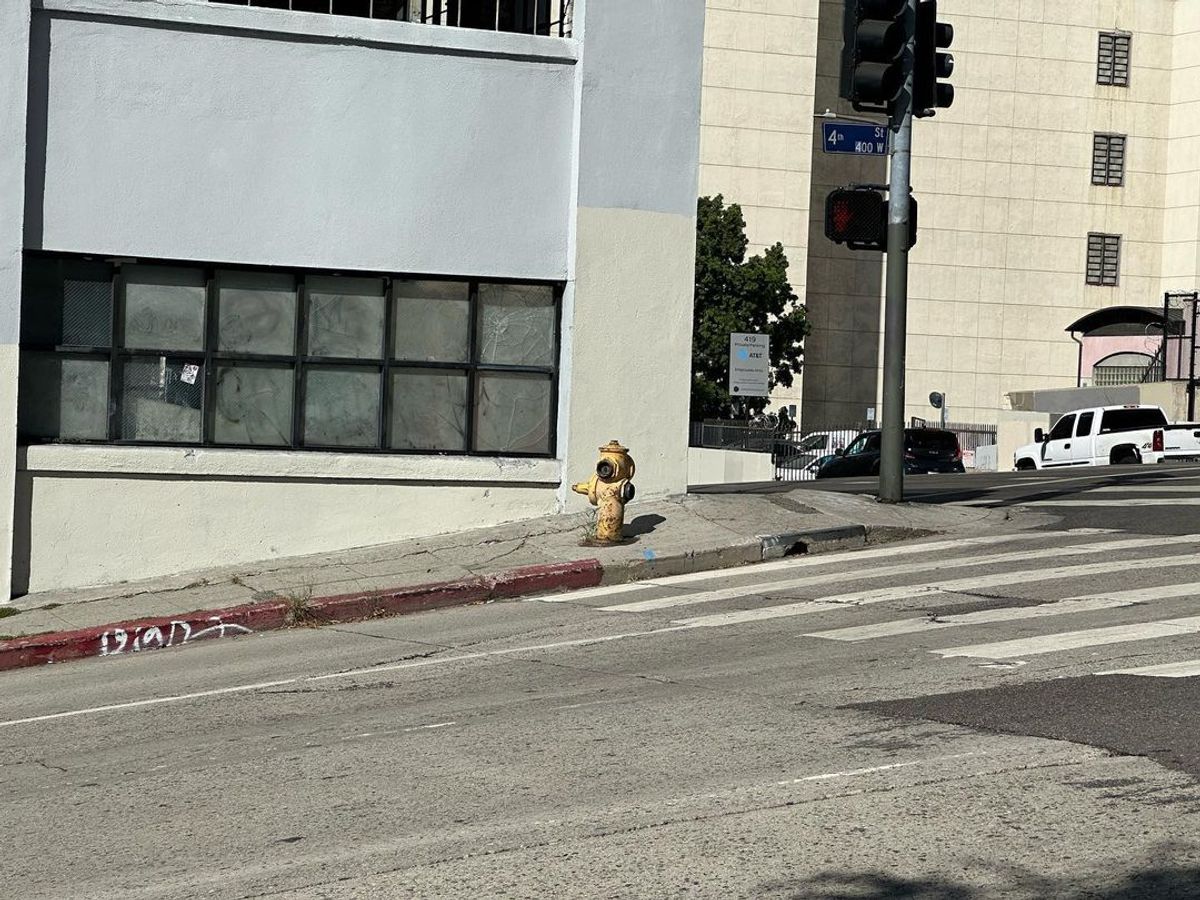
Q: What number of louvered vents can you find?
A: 3